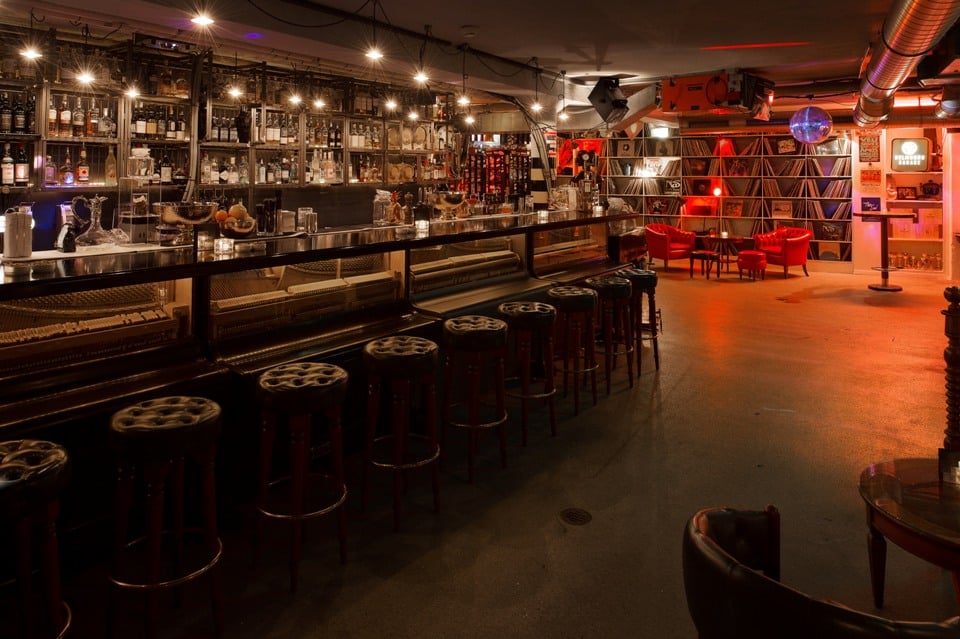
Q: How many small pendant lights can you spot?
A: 15